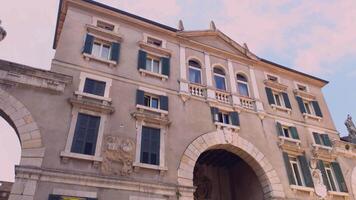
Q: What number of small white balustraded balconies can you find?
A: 3